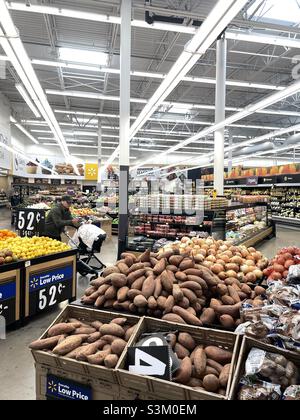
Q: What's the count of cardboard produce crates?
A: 3